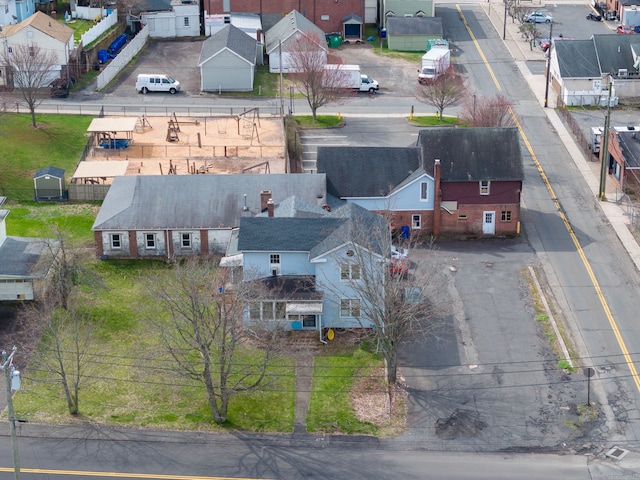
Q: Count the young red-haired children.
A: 0